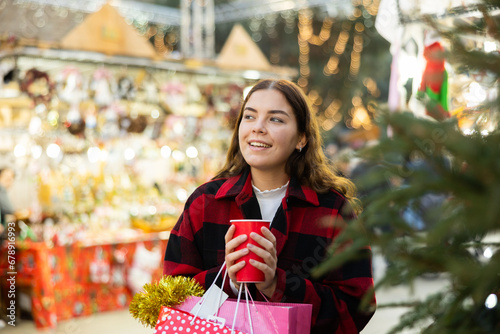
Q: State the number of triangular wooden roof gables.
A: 2